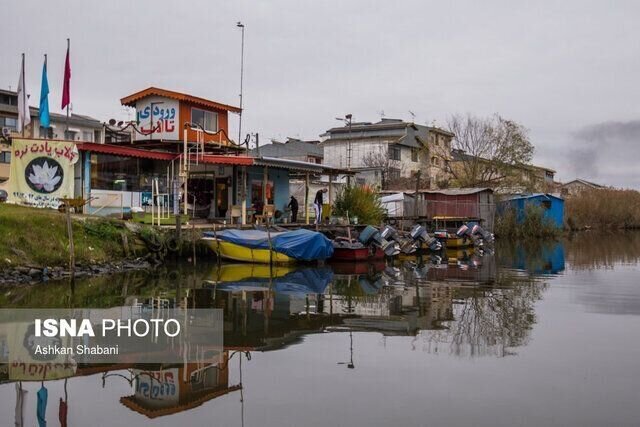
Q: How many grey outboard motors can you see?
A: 5